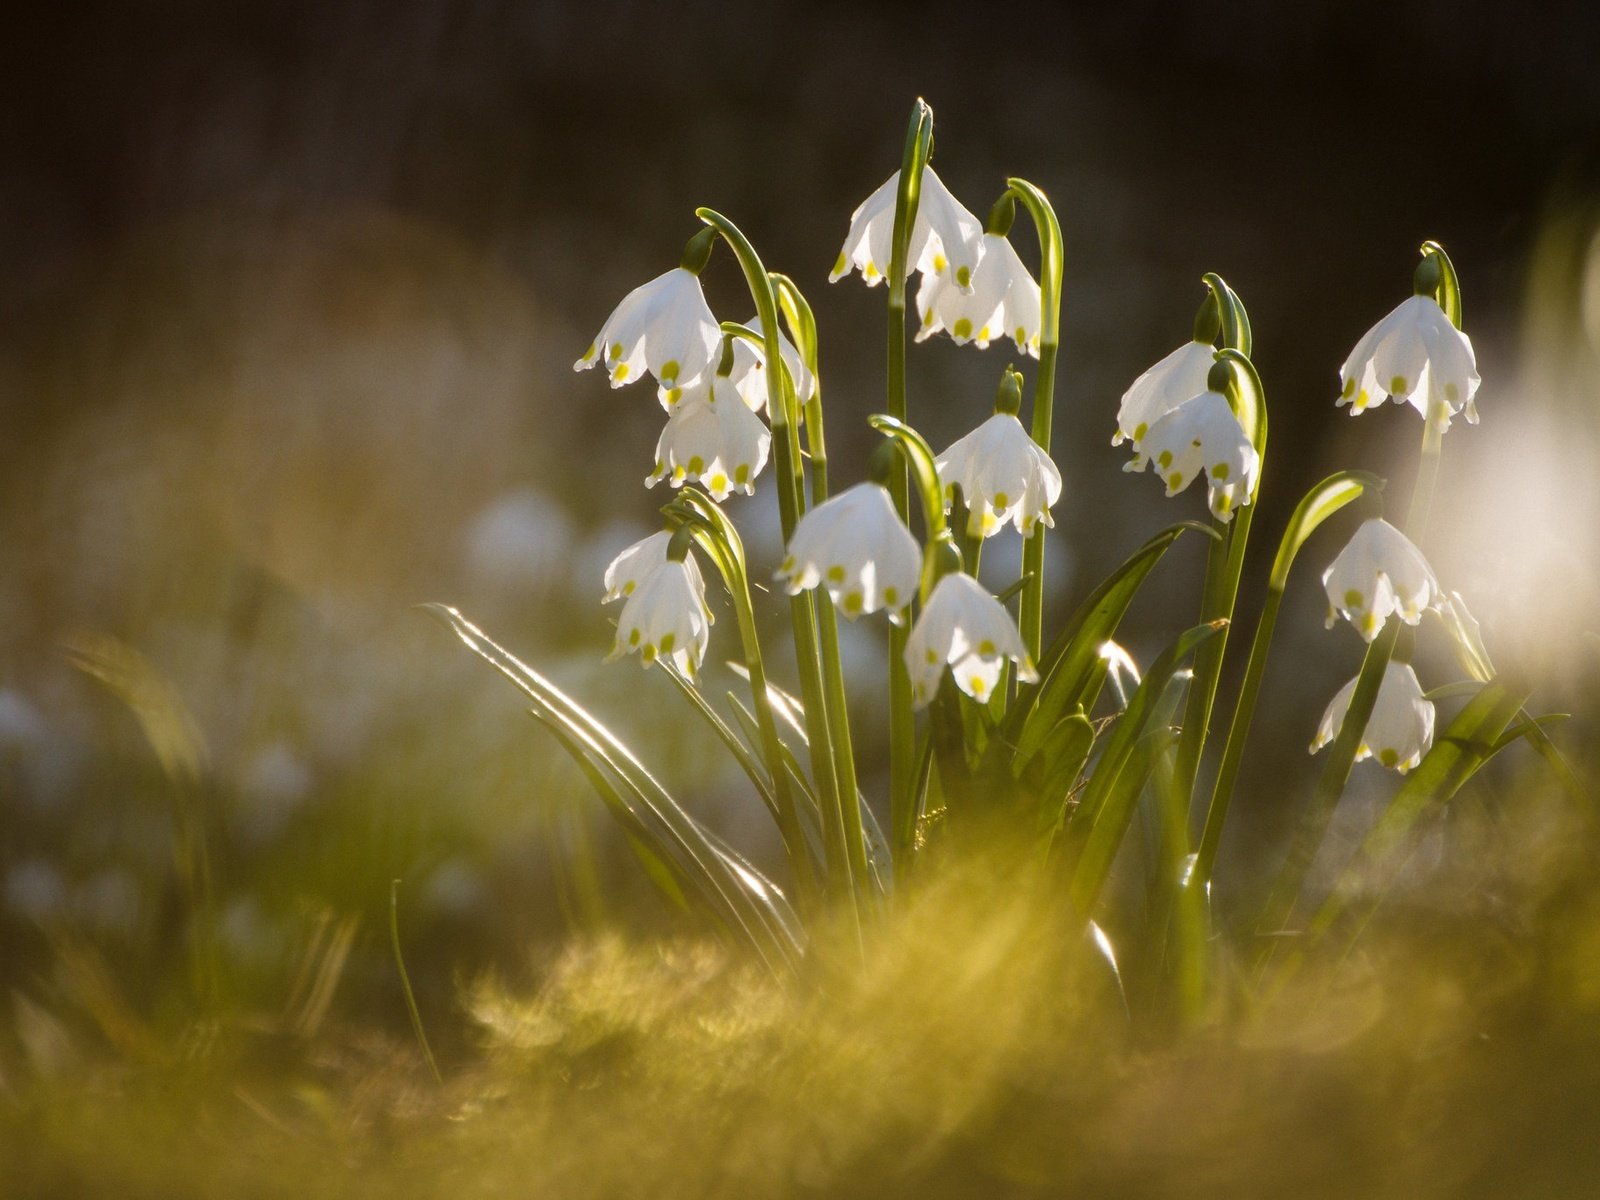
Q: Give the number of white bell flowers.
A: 15